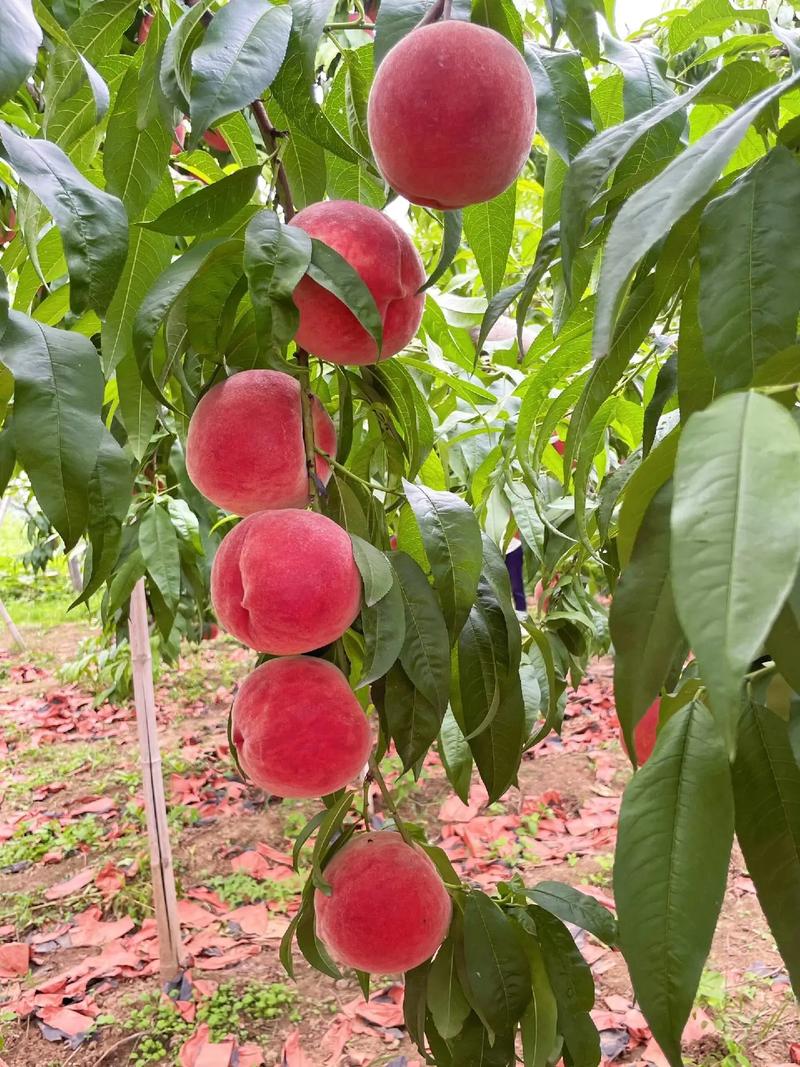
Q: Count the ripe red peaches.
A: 6